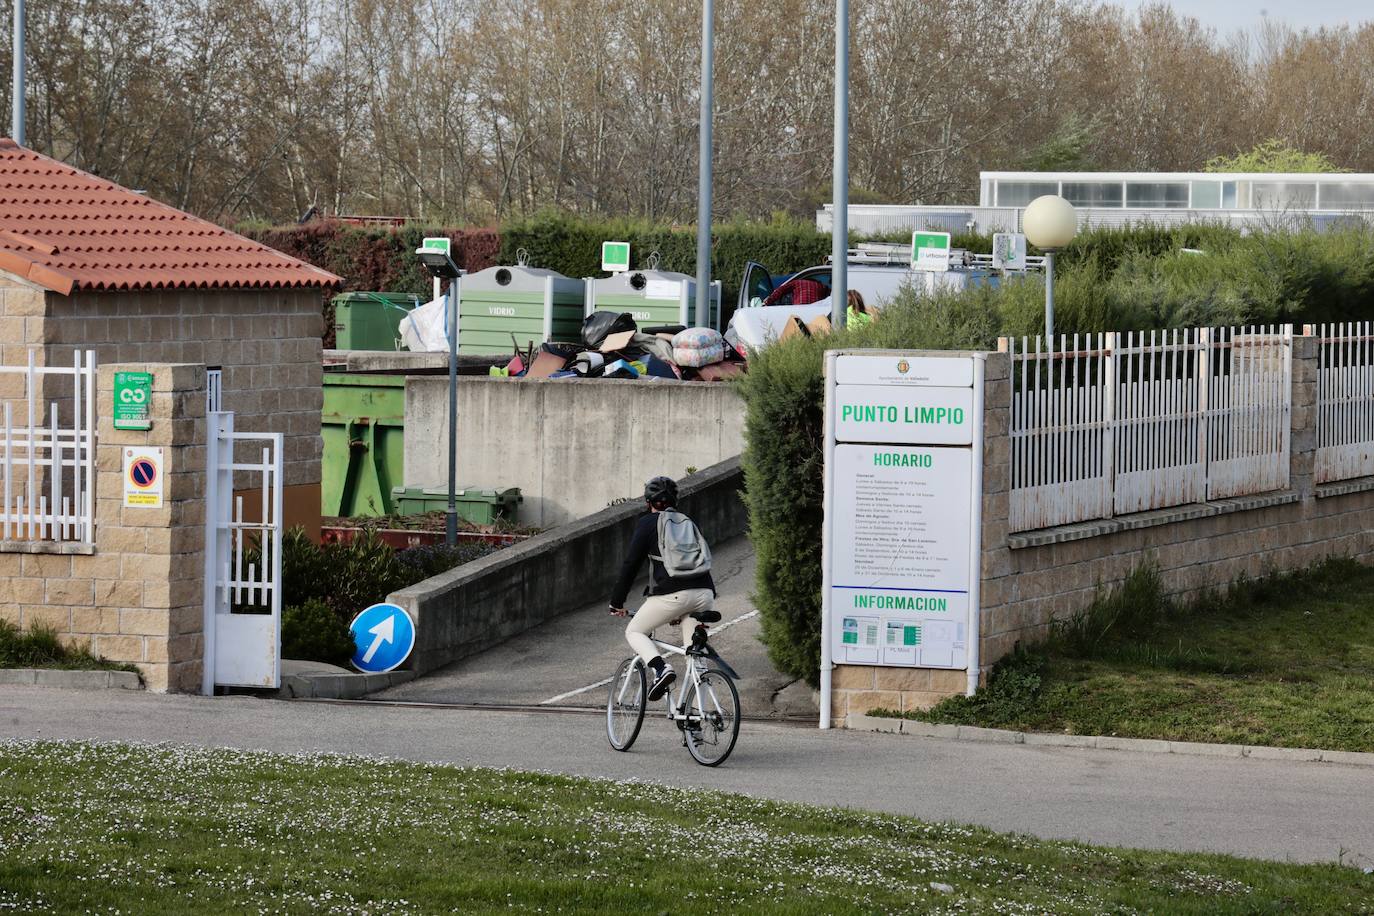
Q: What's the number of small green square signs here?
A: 3